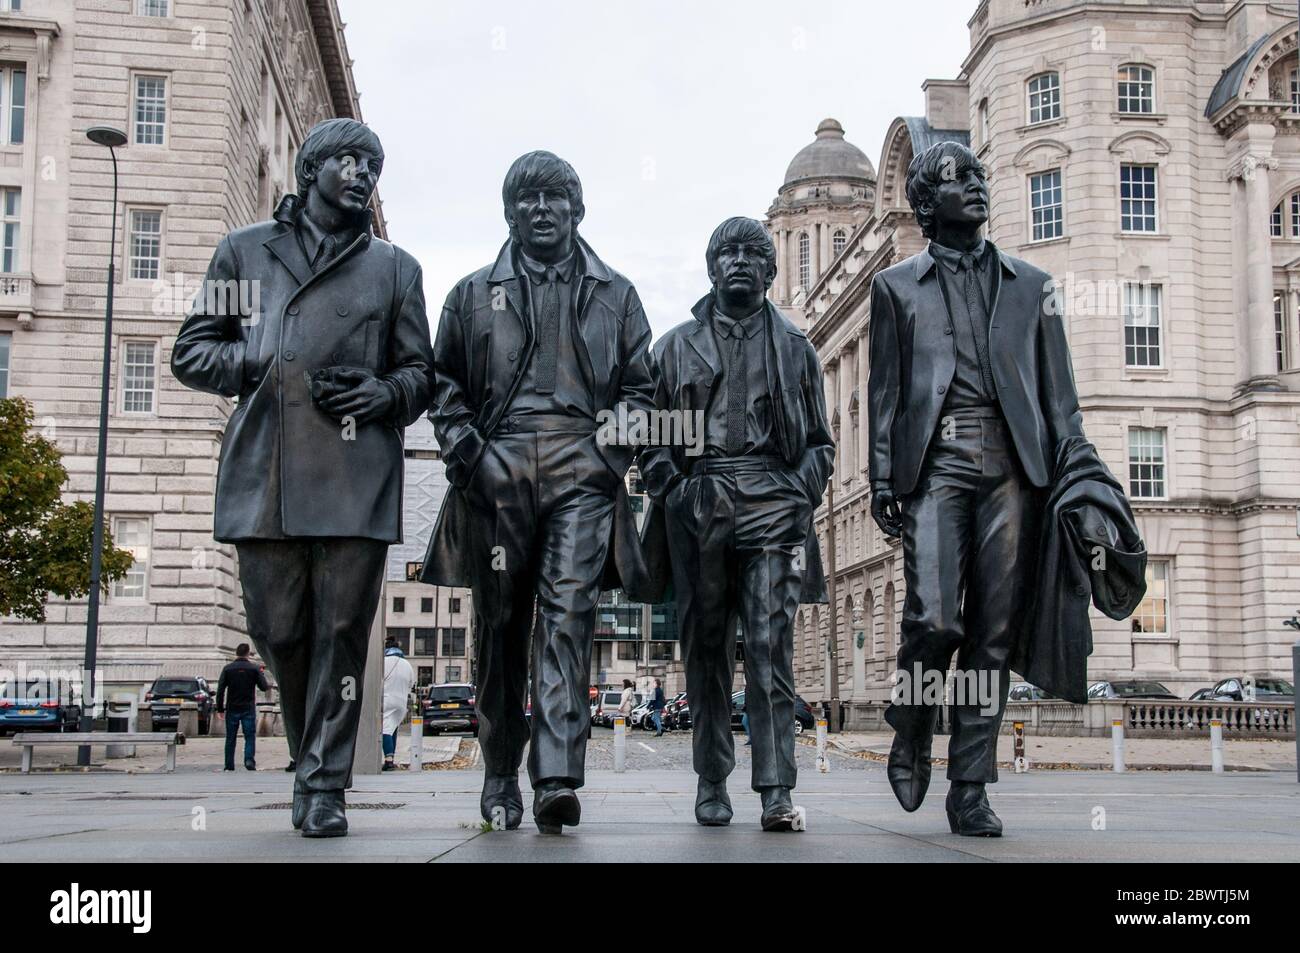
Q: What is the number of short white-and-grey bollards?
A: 6